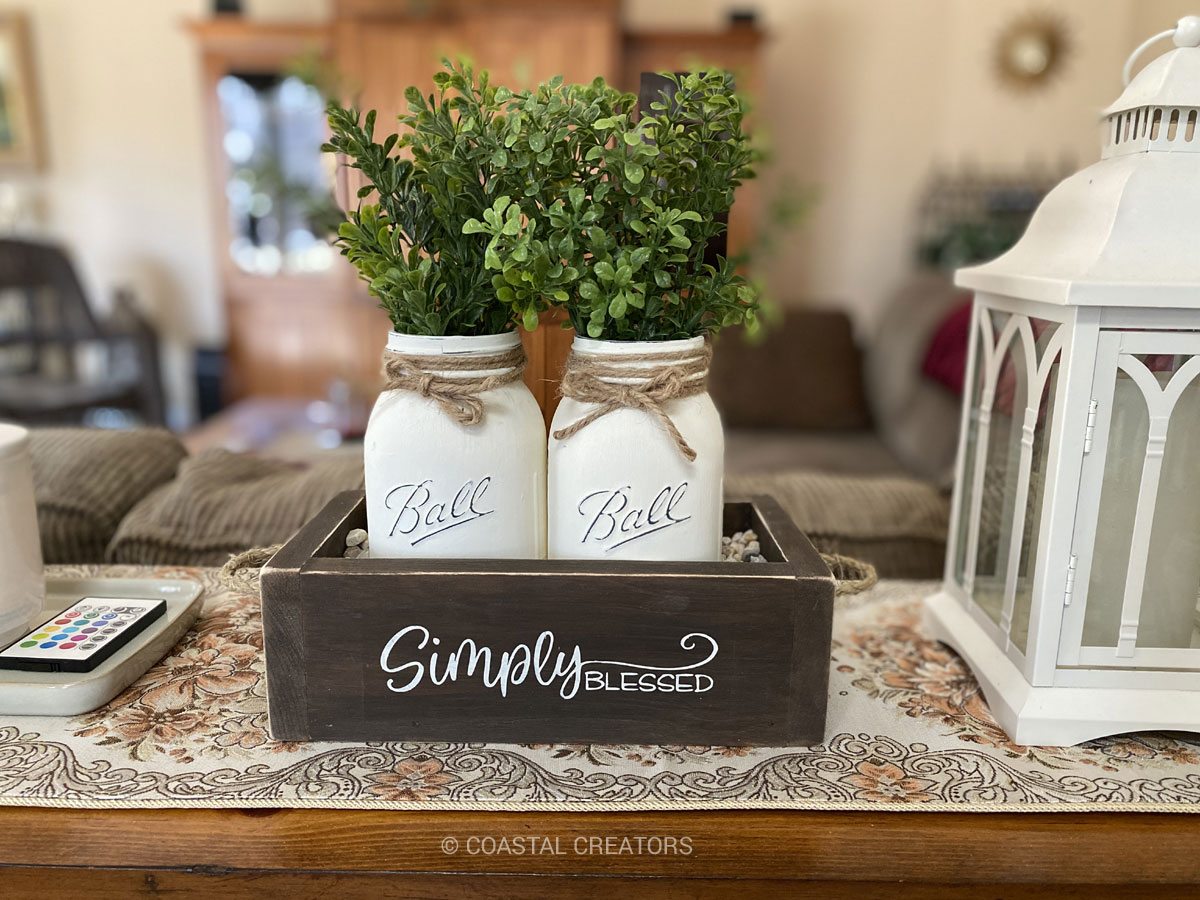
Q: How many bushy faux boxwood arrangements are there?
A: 2